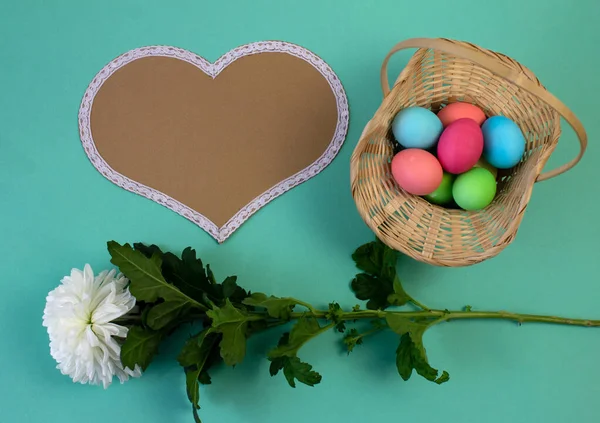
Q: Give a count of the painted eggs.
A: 8